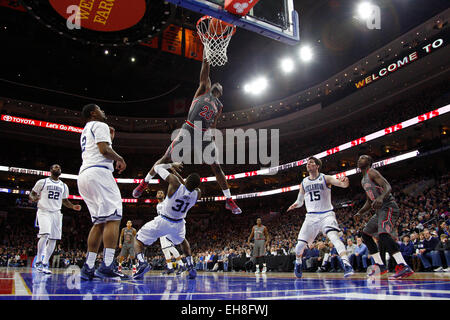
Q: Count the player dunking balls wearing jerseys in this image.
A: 1